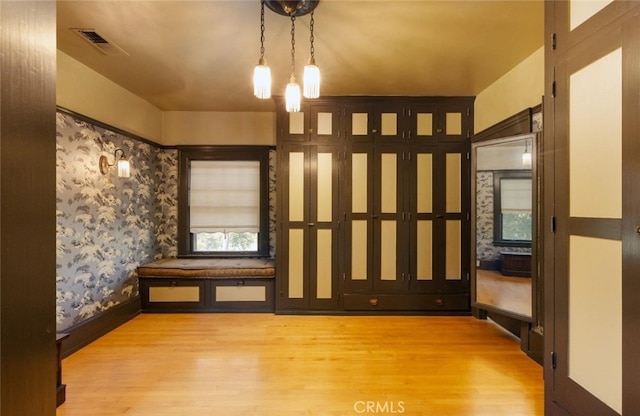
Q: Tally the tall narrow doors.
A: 6